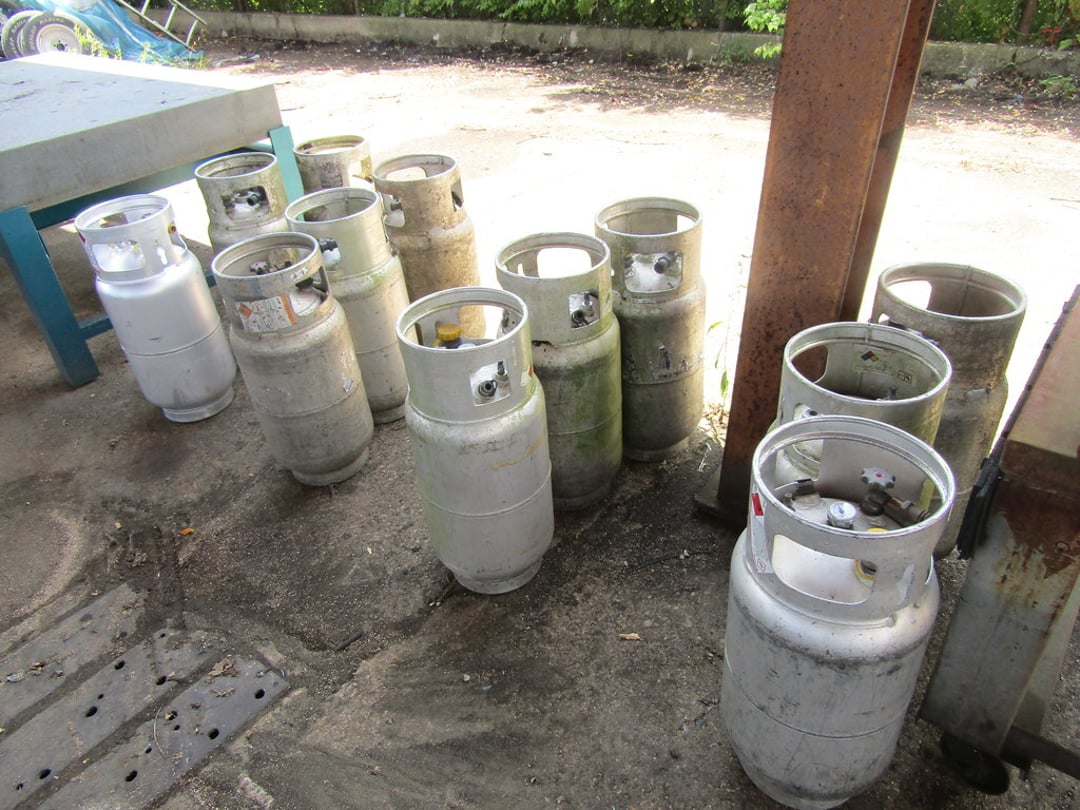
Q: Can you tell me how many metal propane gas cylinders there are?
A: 12